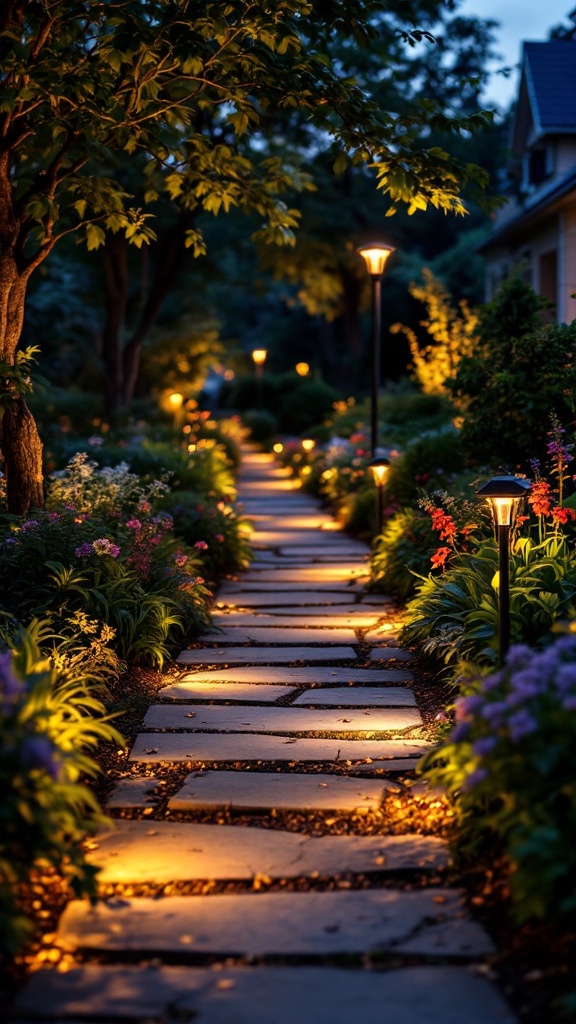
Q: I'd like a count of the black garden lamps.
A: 3